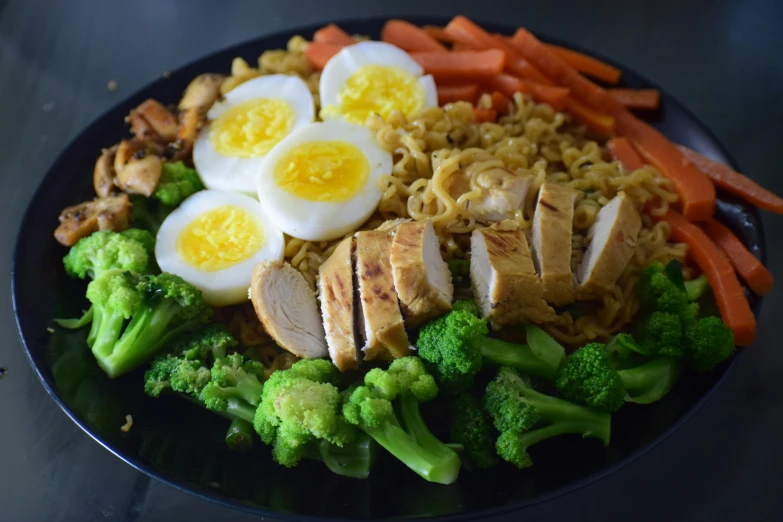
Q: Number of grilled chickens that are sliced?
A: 7